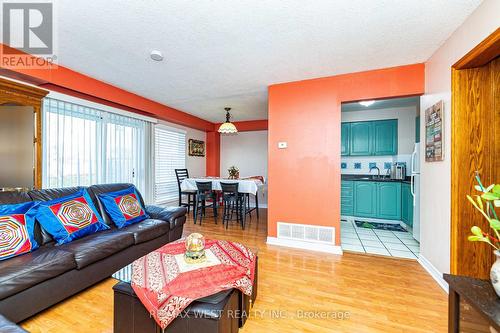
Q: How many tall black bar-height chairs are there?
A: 3